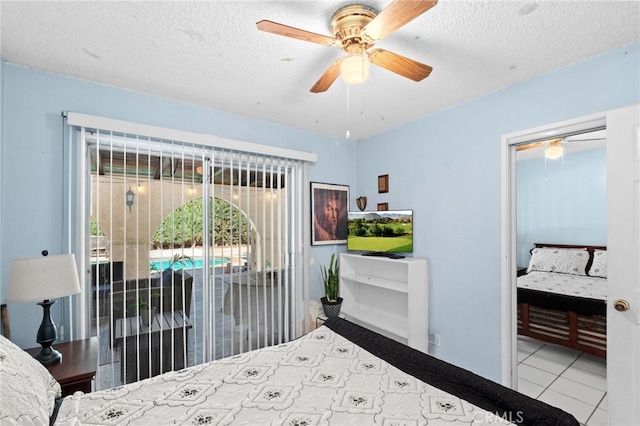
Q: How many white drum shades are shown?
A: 1